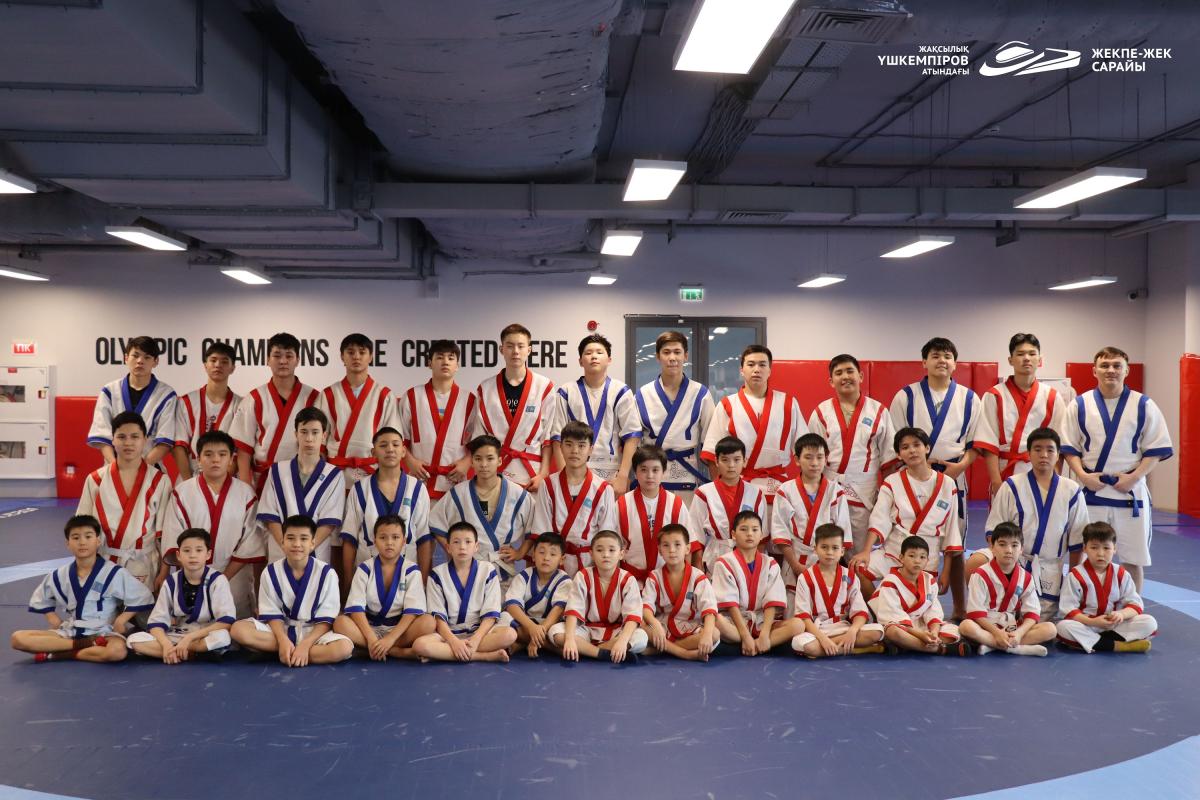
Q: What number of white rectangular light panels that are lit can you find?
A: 12